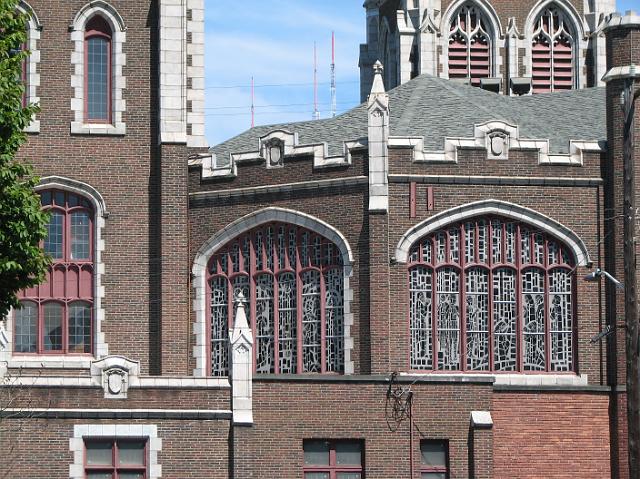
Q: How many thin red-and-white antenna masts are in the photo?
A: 3